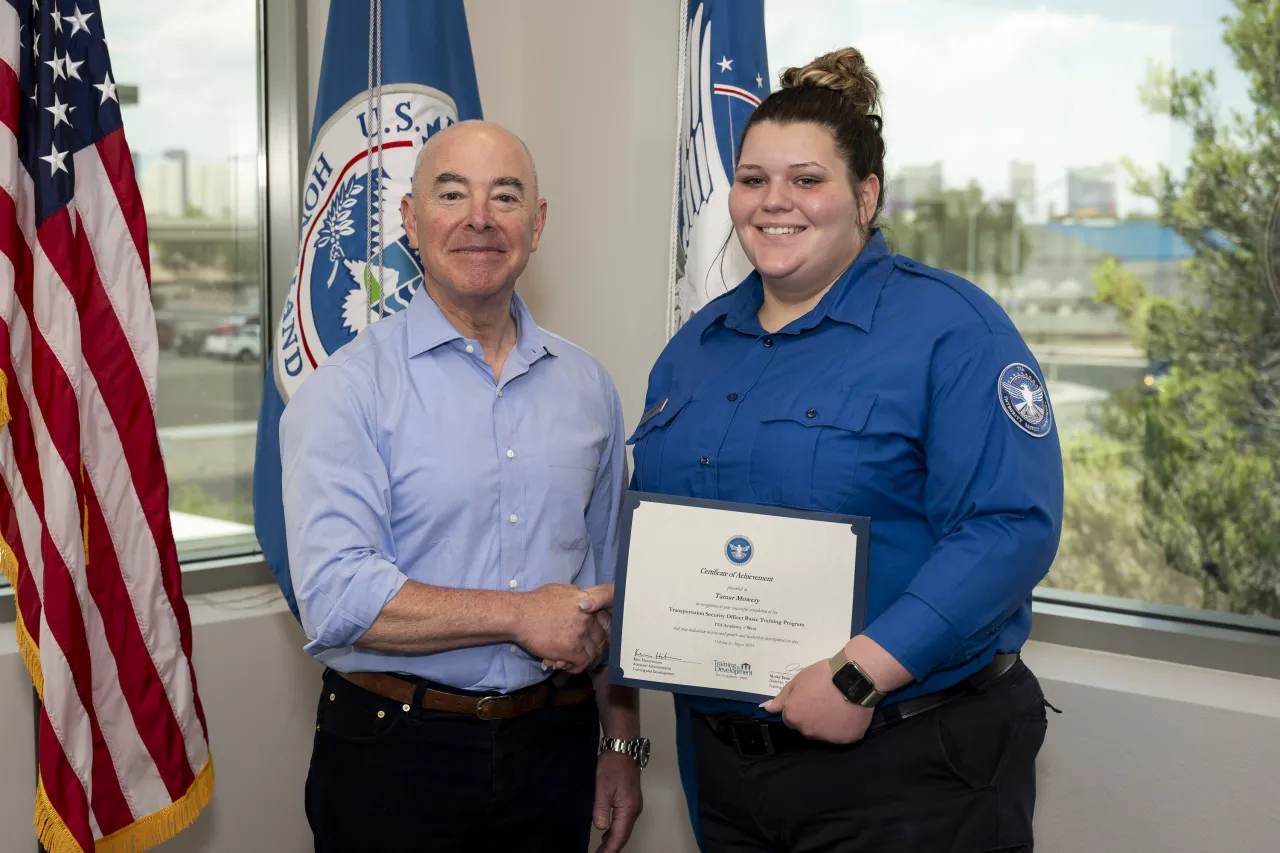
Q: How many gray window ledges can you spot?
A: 2